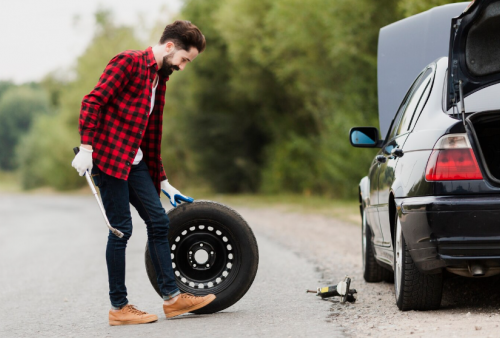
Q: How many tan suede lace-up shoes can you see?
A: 2